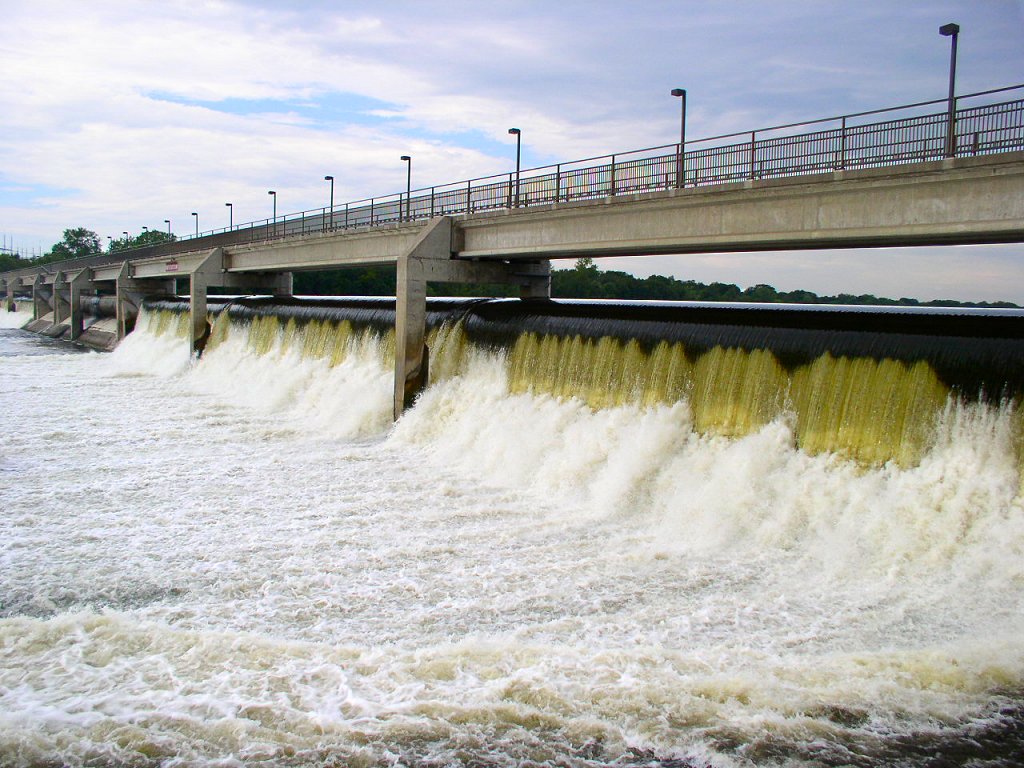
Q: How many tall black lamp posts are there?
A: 12